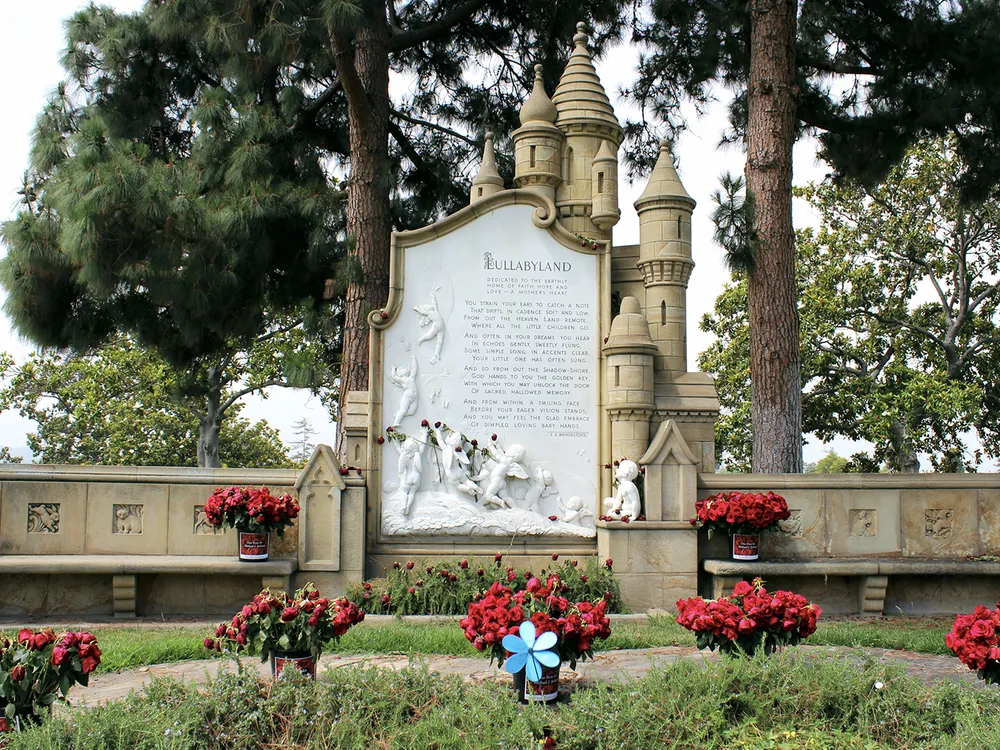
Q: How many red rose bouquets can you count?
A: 7